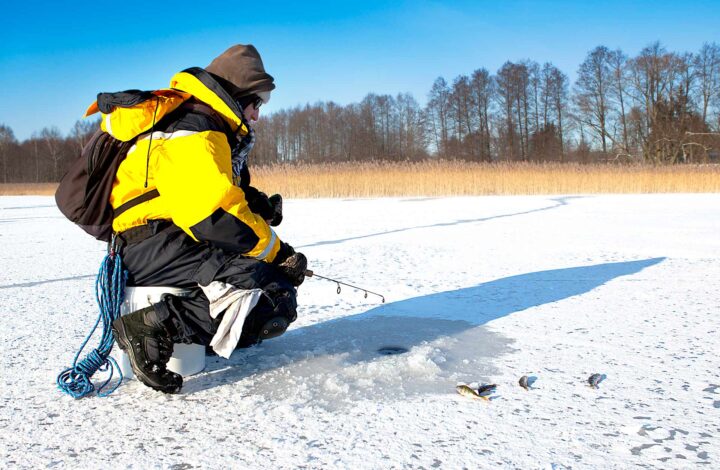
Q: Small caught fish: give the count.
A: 4